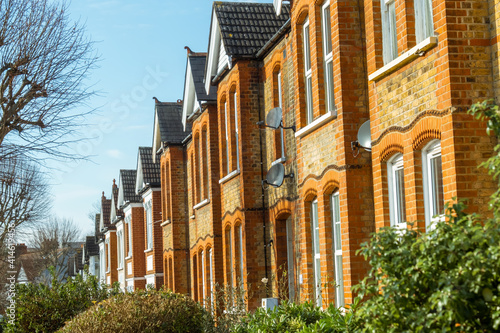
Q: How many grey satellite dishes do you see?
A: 3